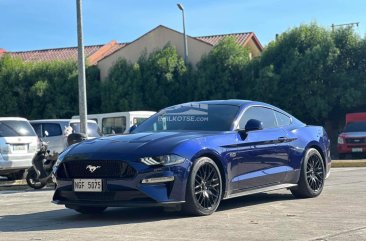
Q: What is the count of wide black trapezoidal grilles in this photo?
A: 1